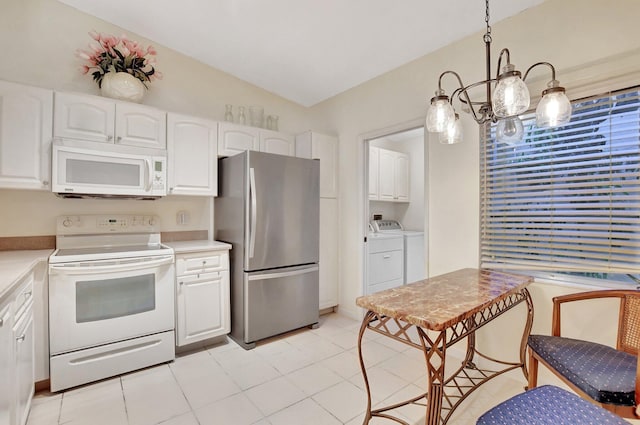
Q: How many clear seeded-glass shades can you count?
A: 5